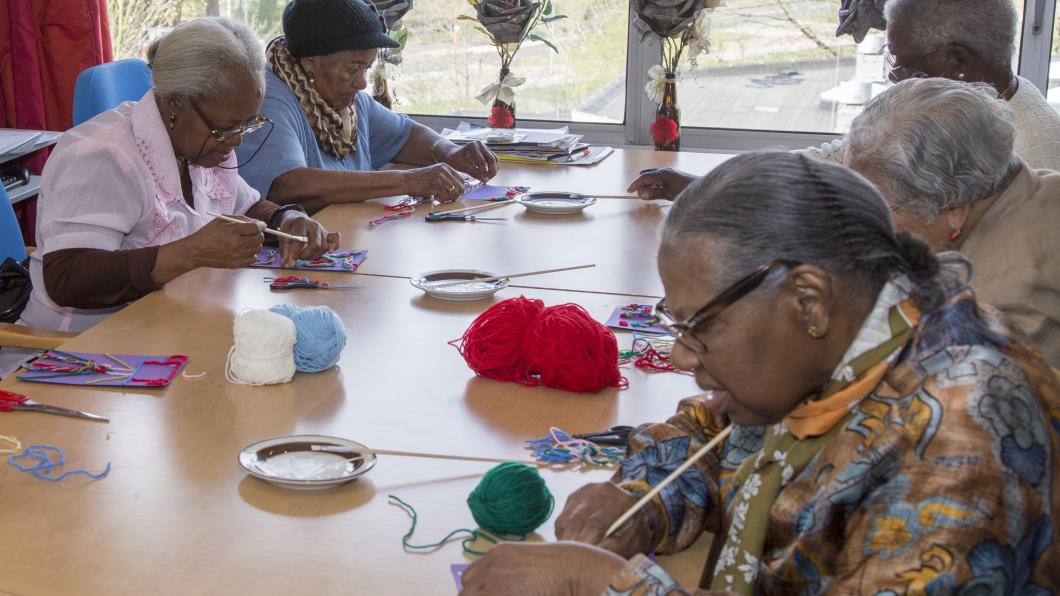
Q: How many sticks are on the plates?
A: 3